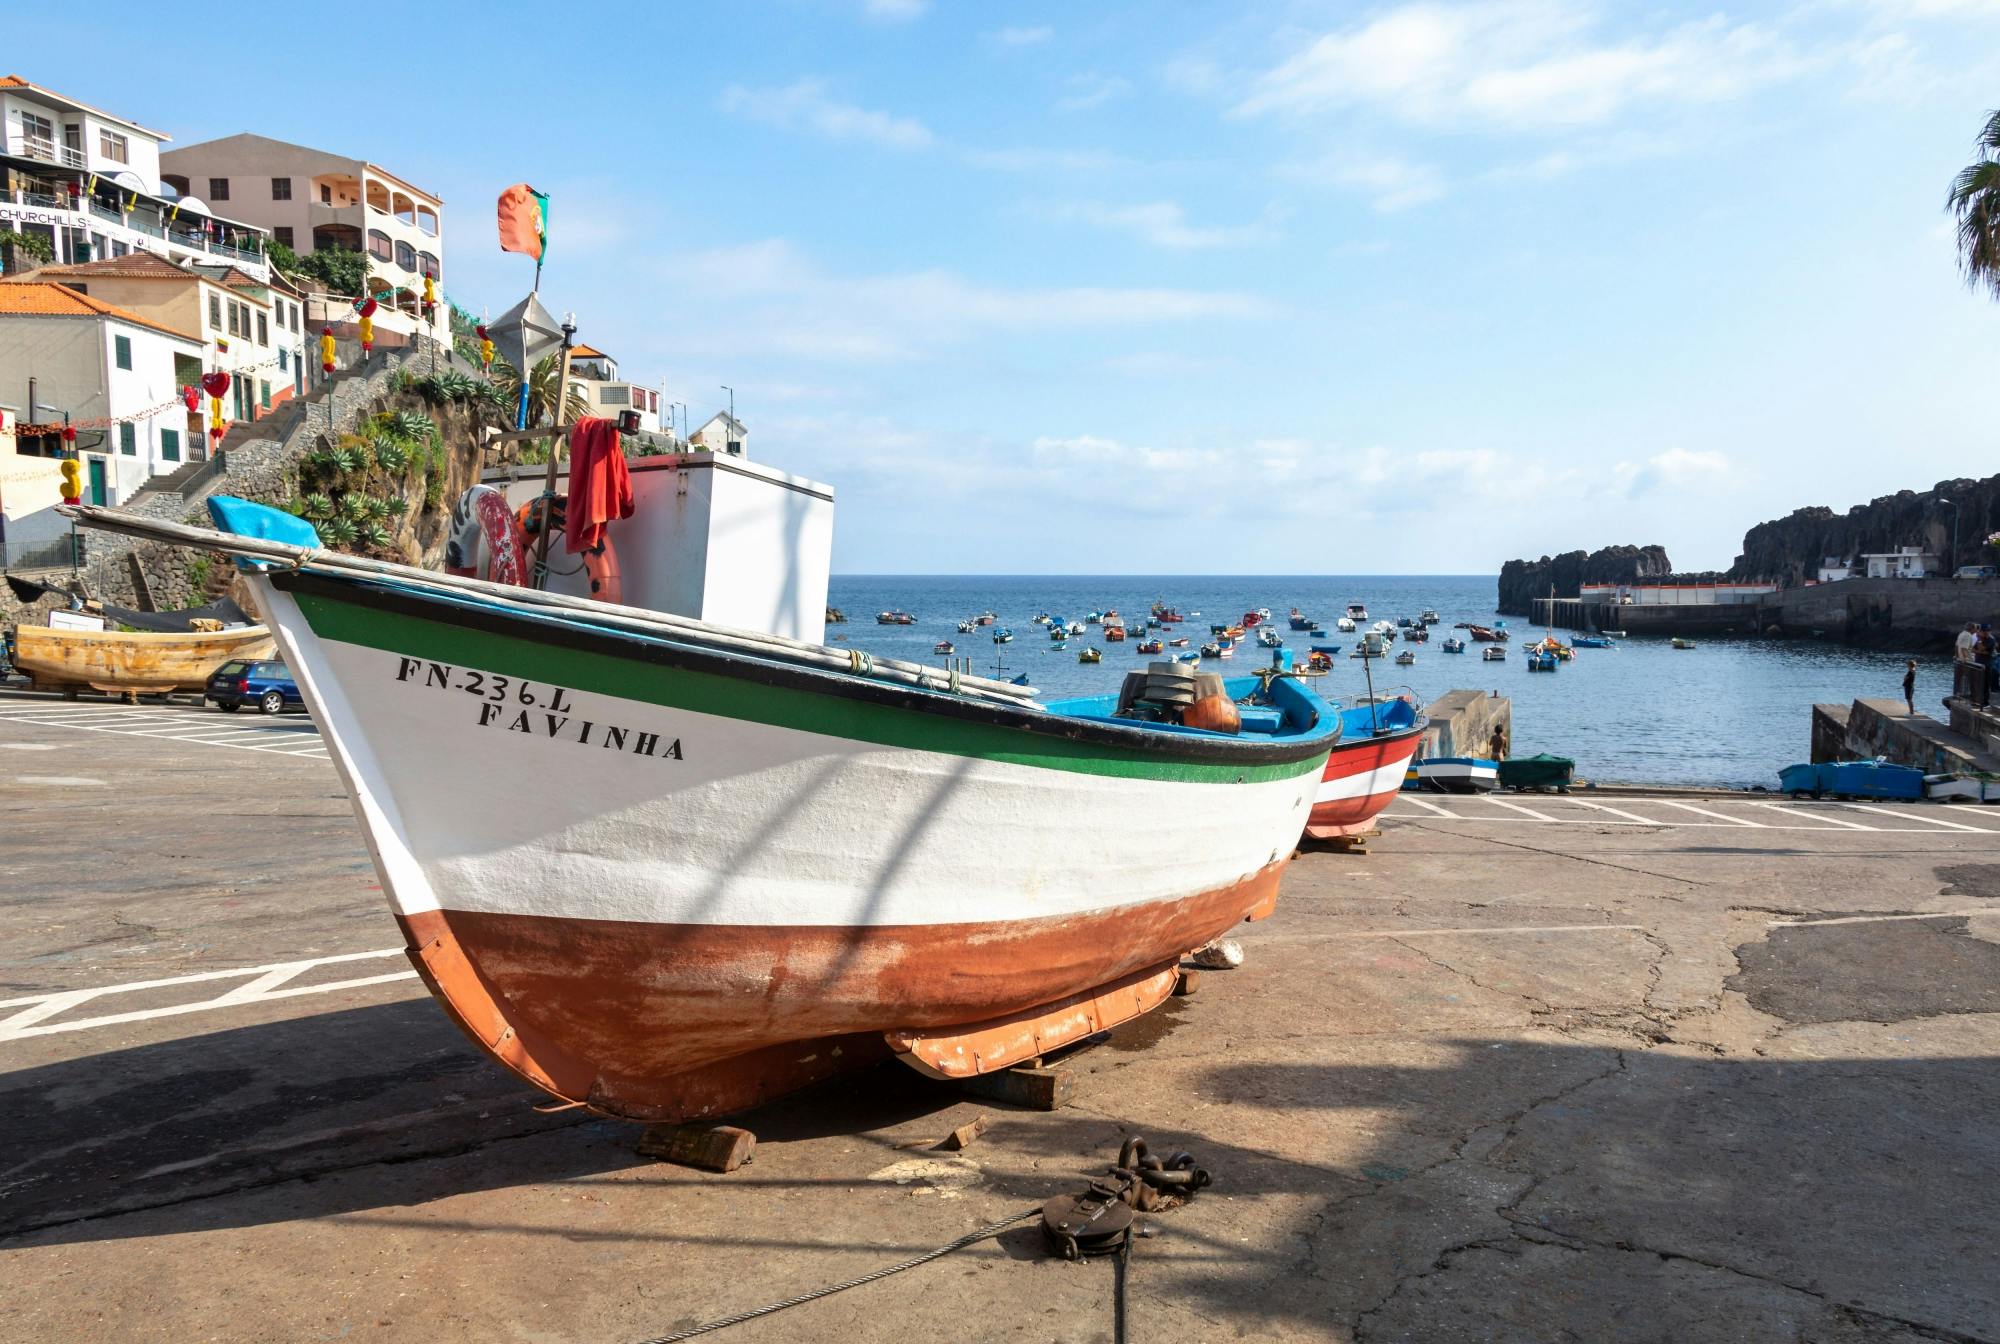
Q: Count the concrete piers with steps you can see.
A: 2